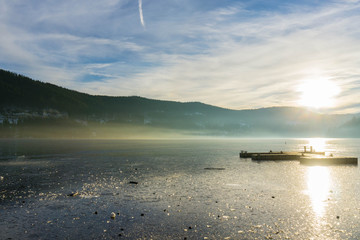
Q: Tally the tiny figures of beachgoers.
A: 0